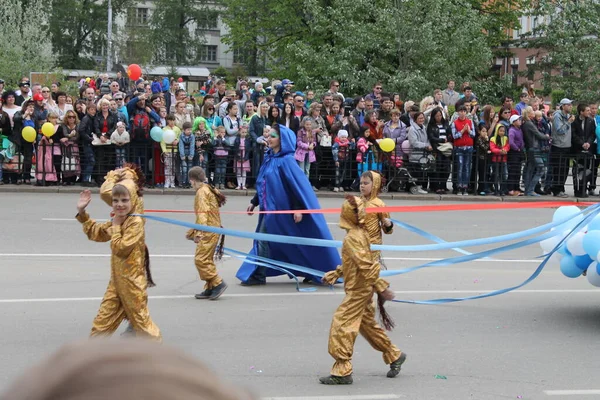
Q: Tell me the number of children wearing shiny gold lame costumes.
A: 5